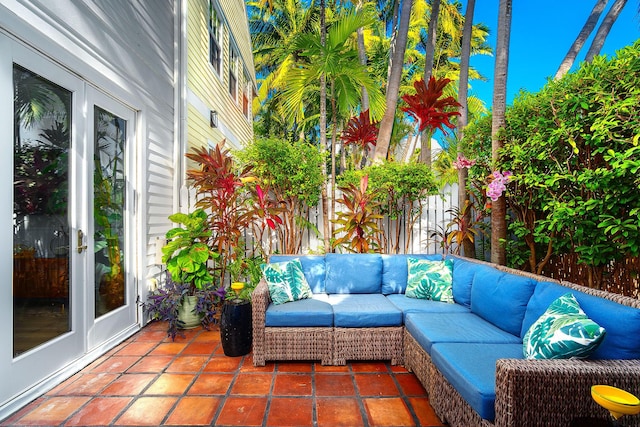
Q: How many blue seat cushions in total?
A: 5